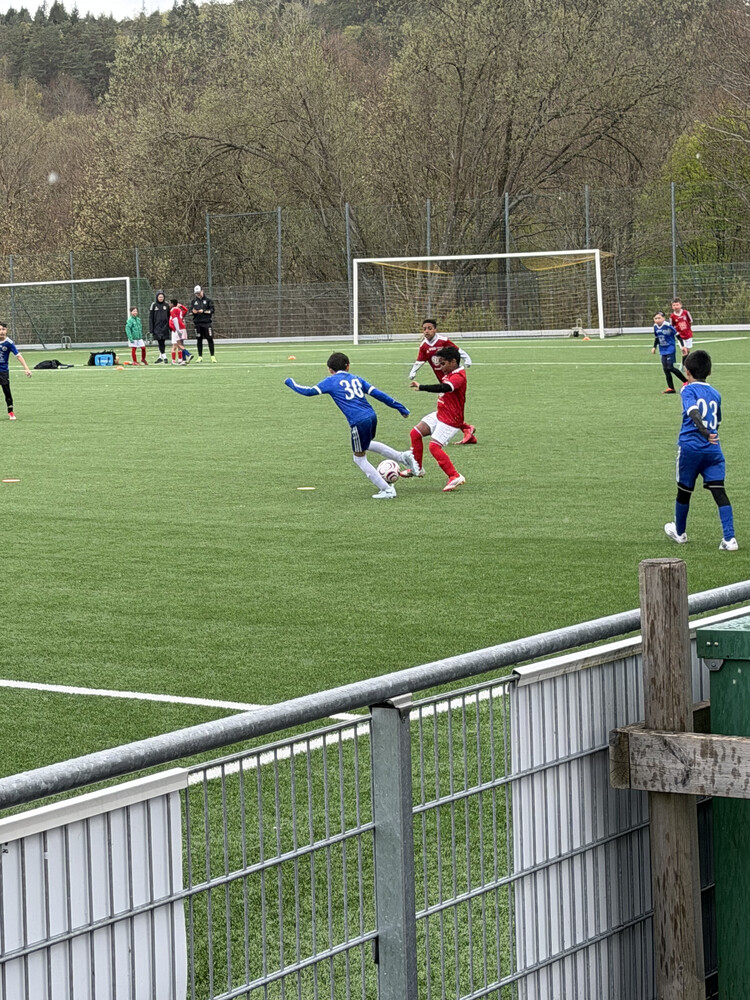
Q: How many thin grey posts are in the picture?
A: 10